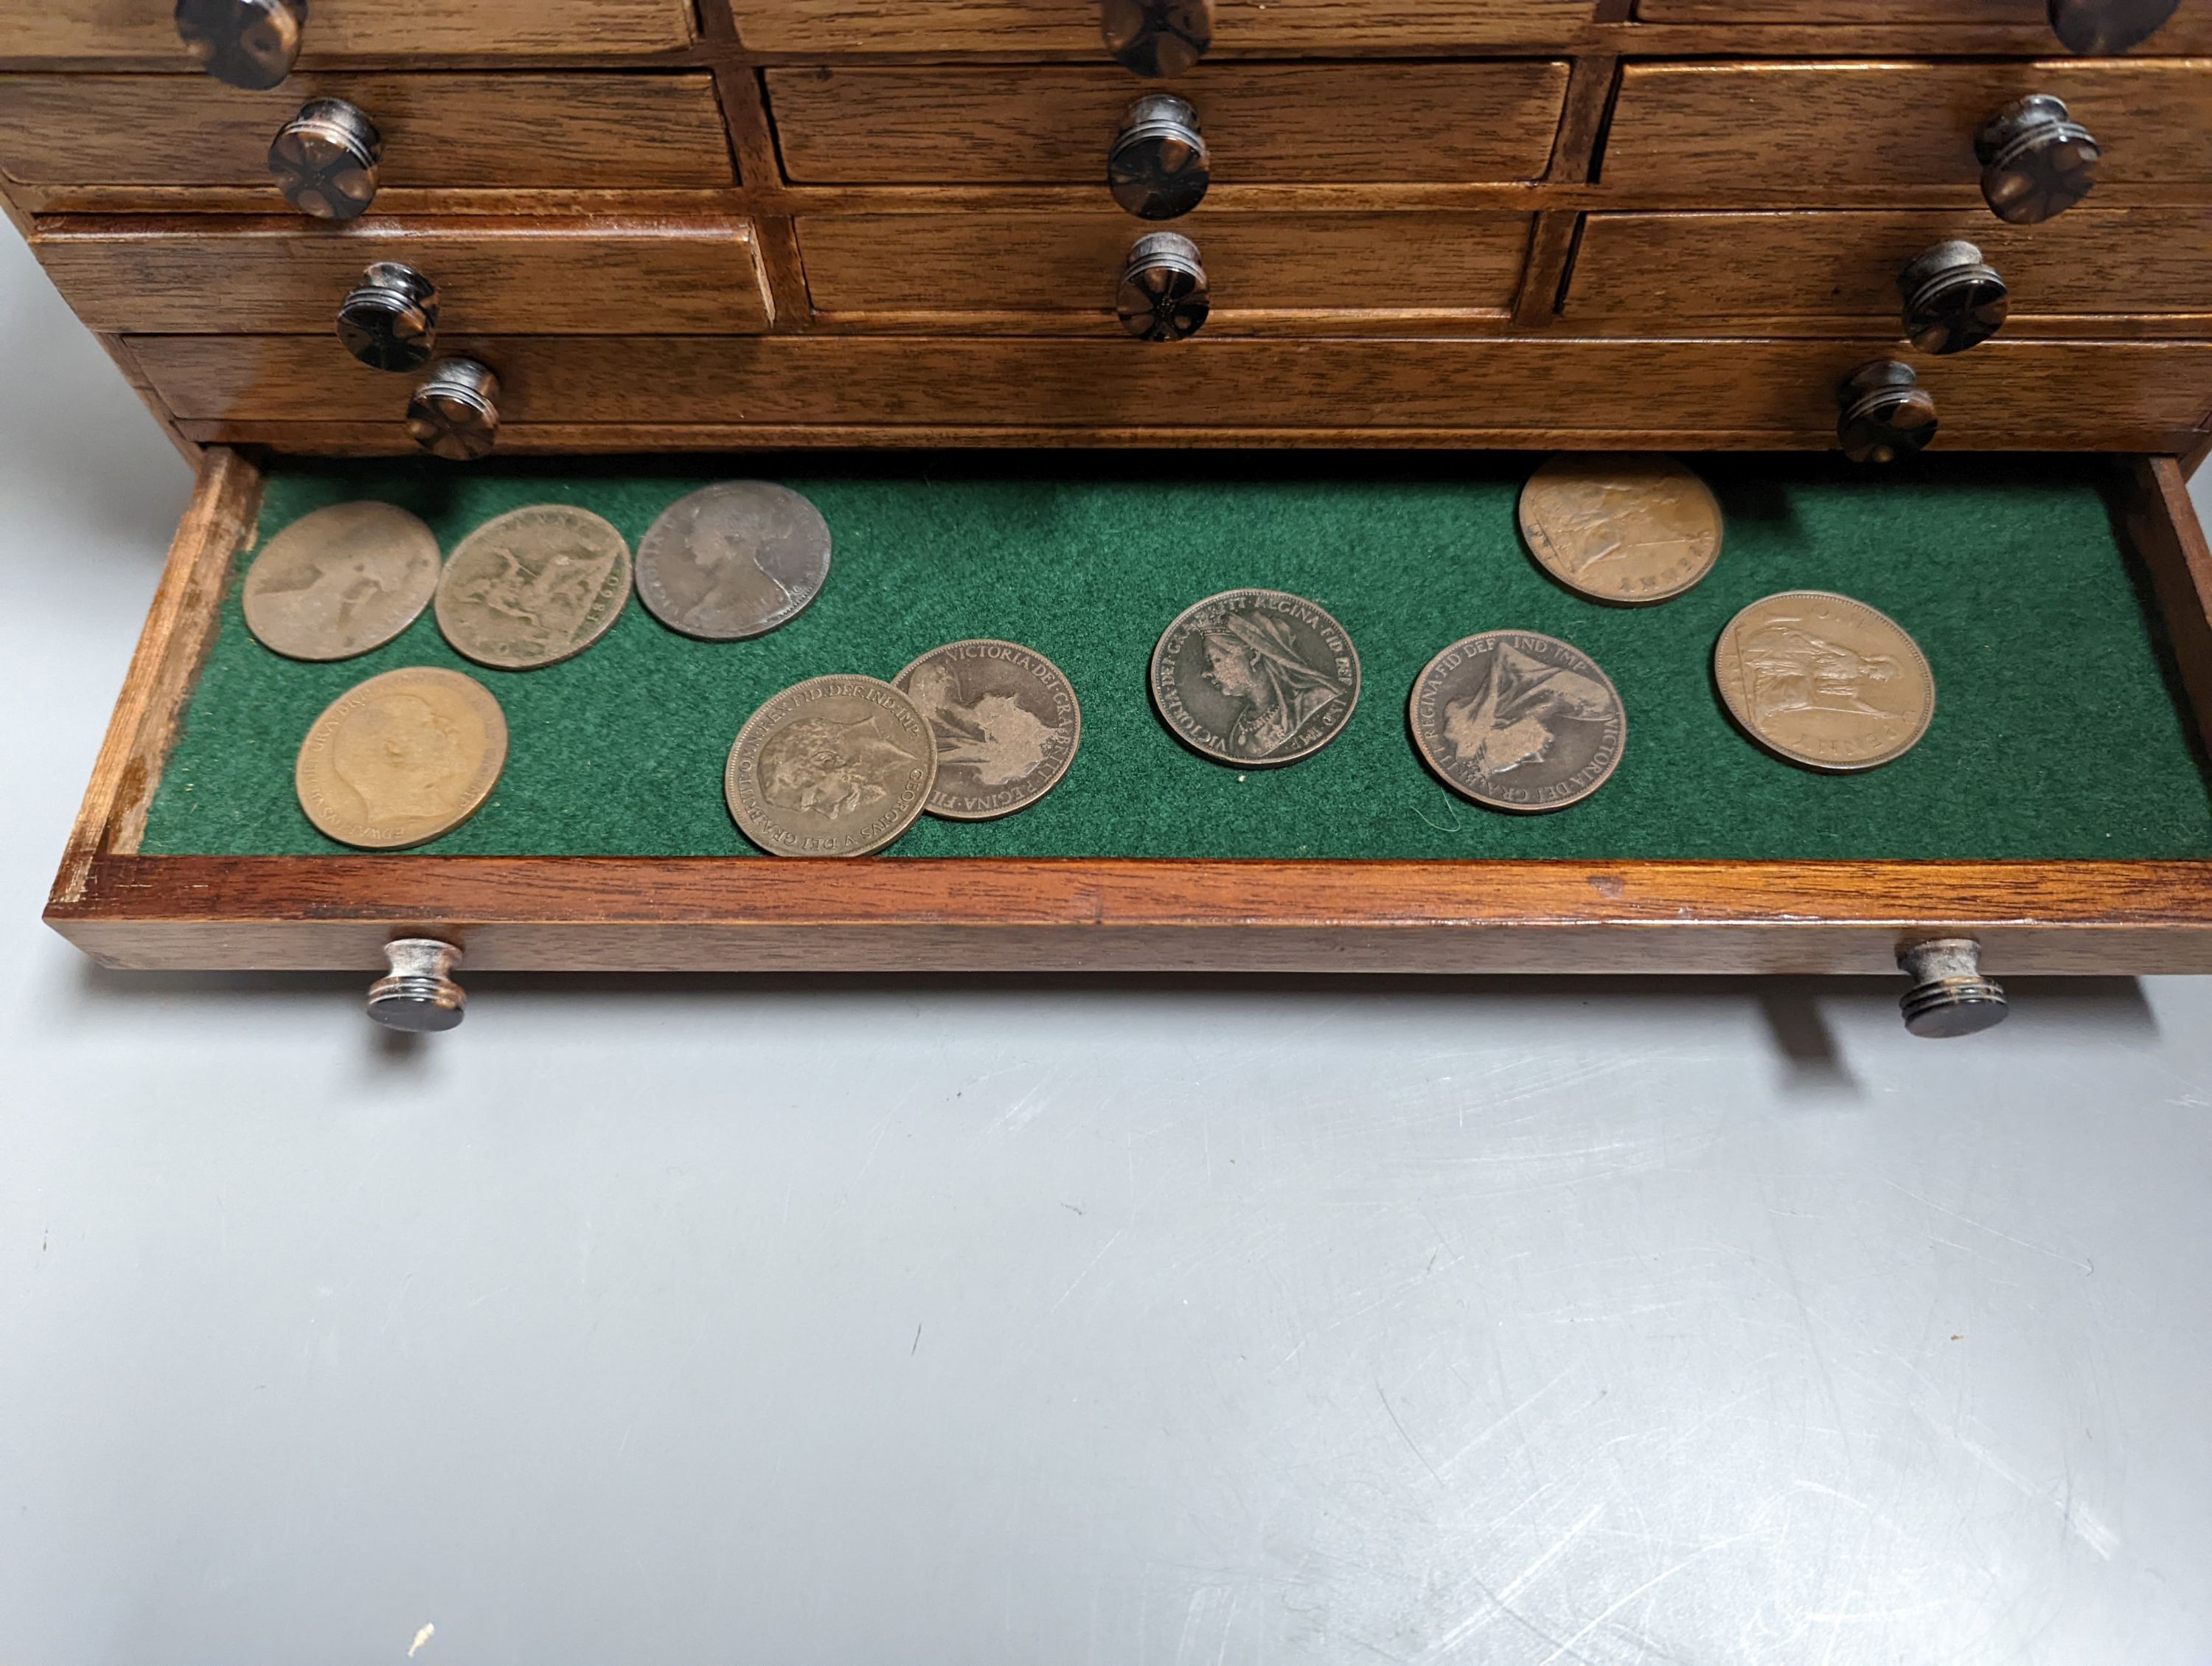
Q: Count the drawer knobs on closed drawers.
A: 11